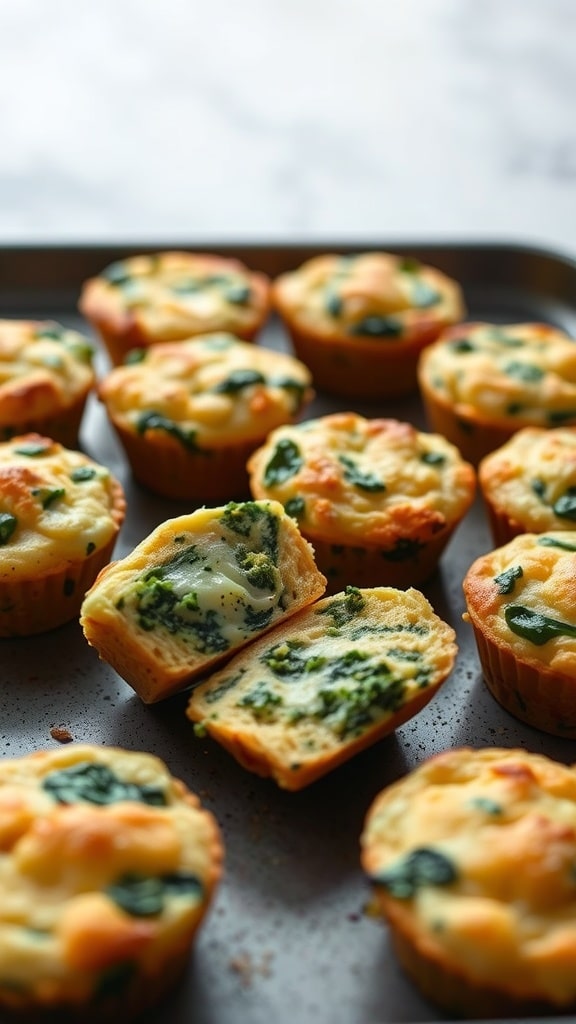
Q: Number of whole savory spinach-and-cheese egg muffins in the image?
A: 11